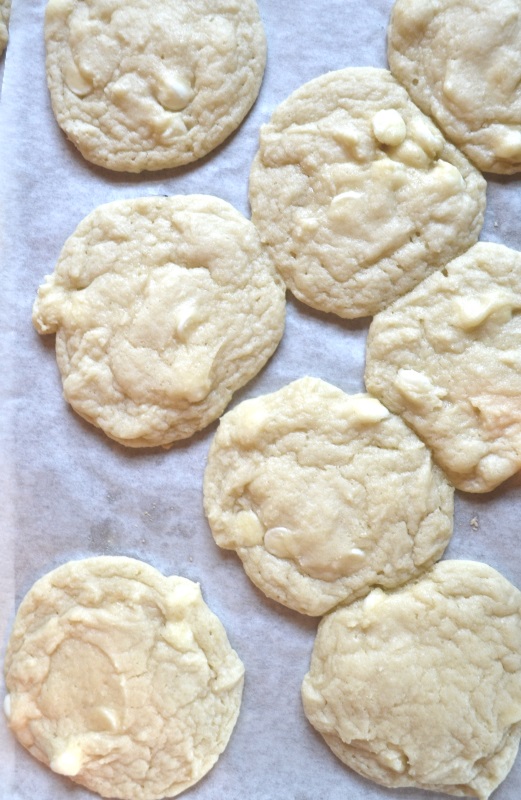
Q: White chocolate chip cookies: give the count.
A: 8